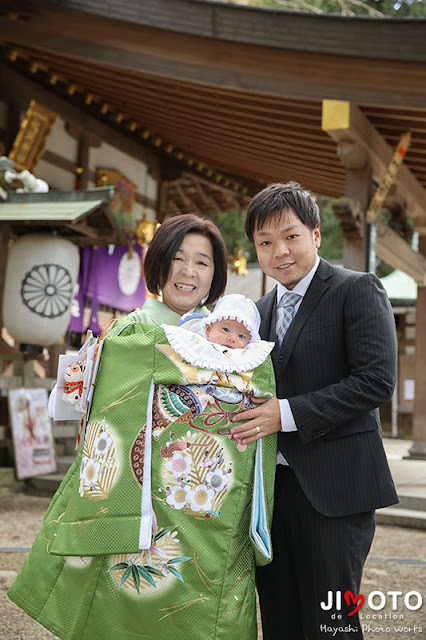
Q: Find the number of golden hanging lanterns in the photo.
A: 2